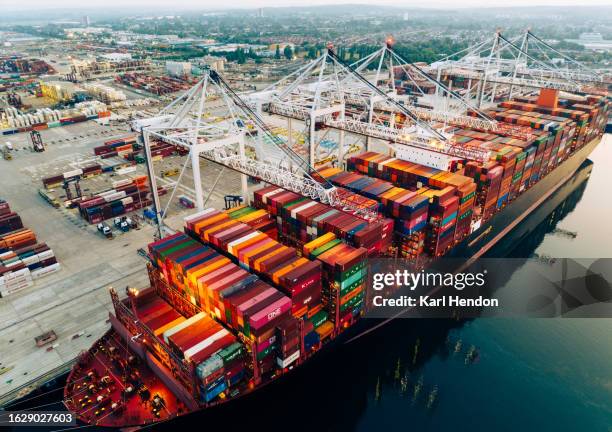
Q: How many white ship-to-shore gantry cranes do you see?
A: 5